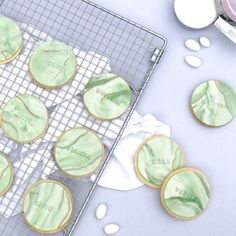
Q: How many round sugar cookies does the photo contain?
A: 10